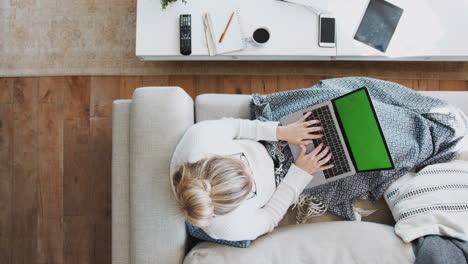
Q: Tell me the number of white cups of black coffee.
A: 1